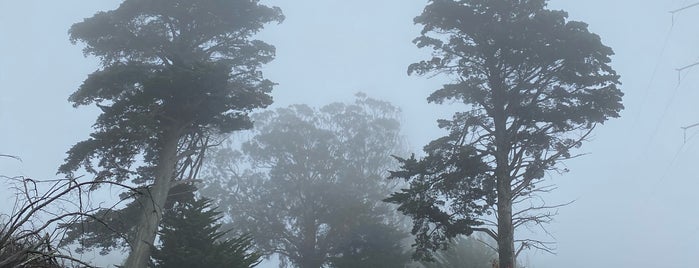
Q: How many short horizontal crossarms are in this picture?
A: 3